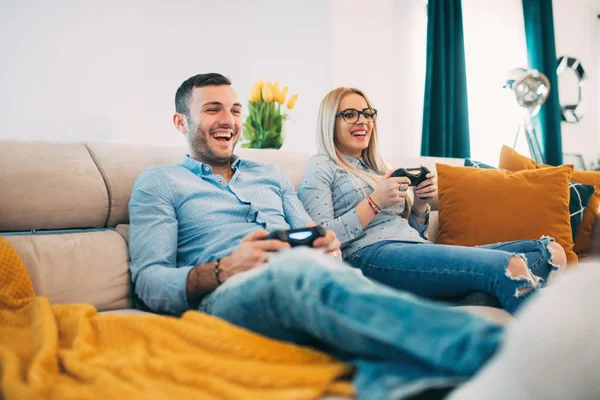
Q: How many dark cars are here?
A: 0